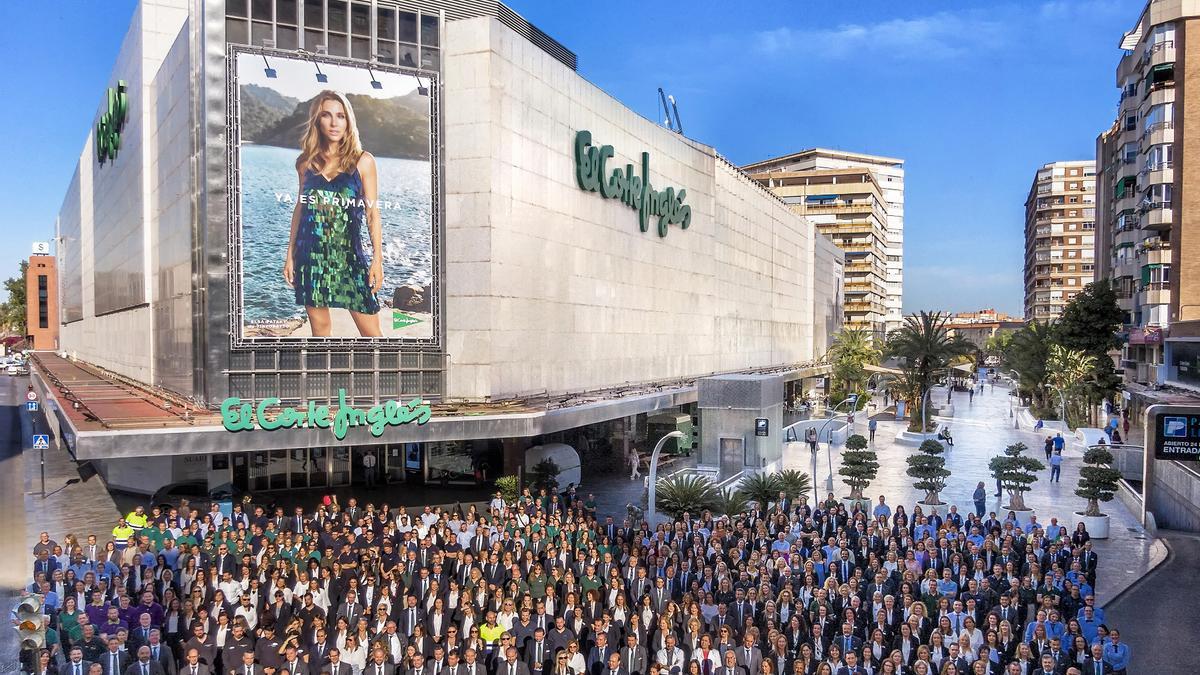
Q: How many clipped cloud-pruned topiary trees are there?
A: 4